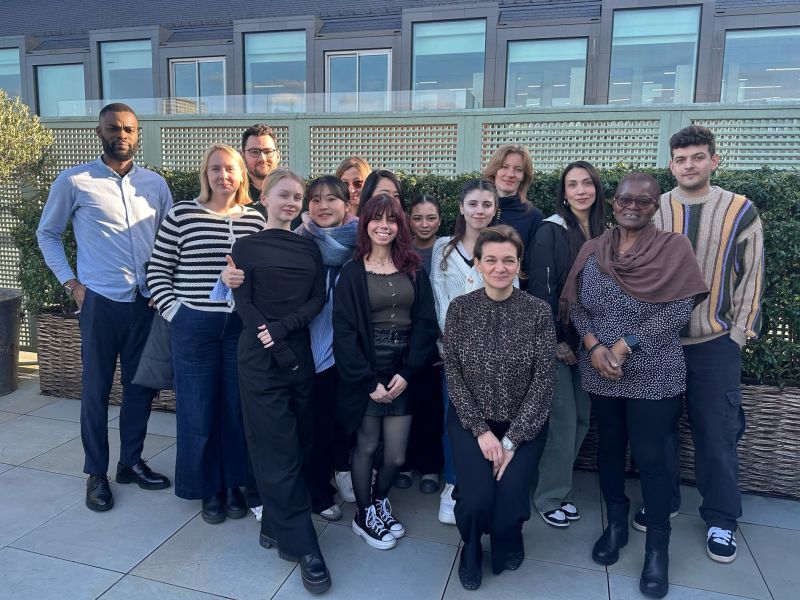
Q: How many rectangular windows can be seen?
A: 10